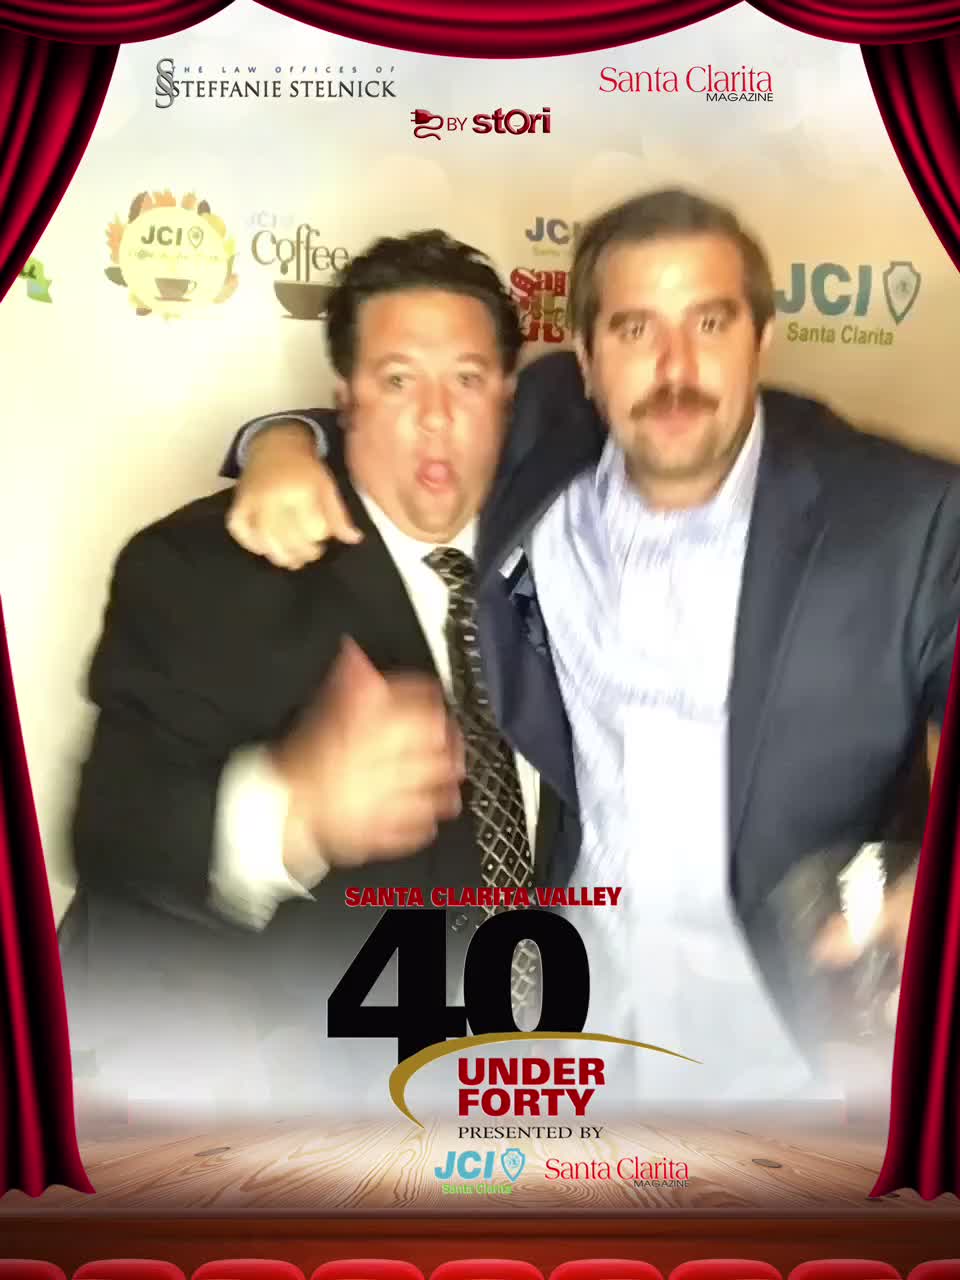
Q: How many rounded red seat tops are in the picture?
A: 9